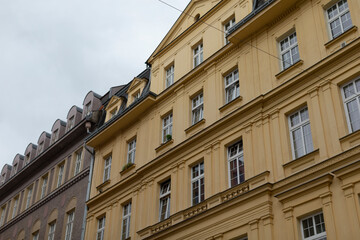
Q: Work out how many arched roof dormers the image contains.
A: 7